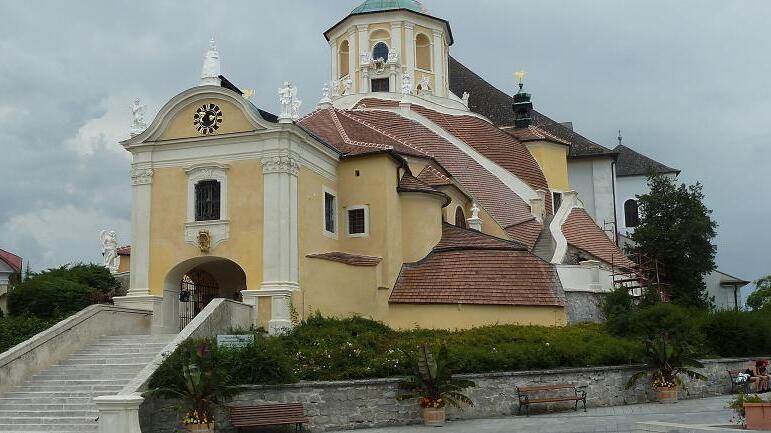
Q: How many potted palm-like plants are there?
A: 3